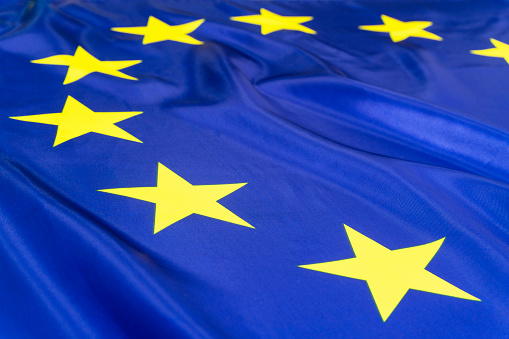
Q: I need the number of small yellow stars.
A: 8